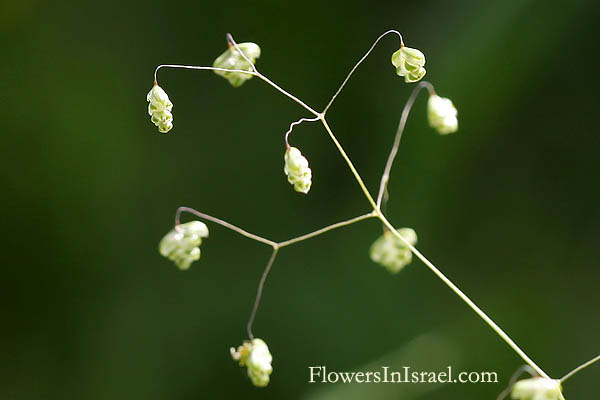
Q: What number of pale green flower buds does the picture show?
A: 9